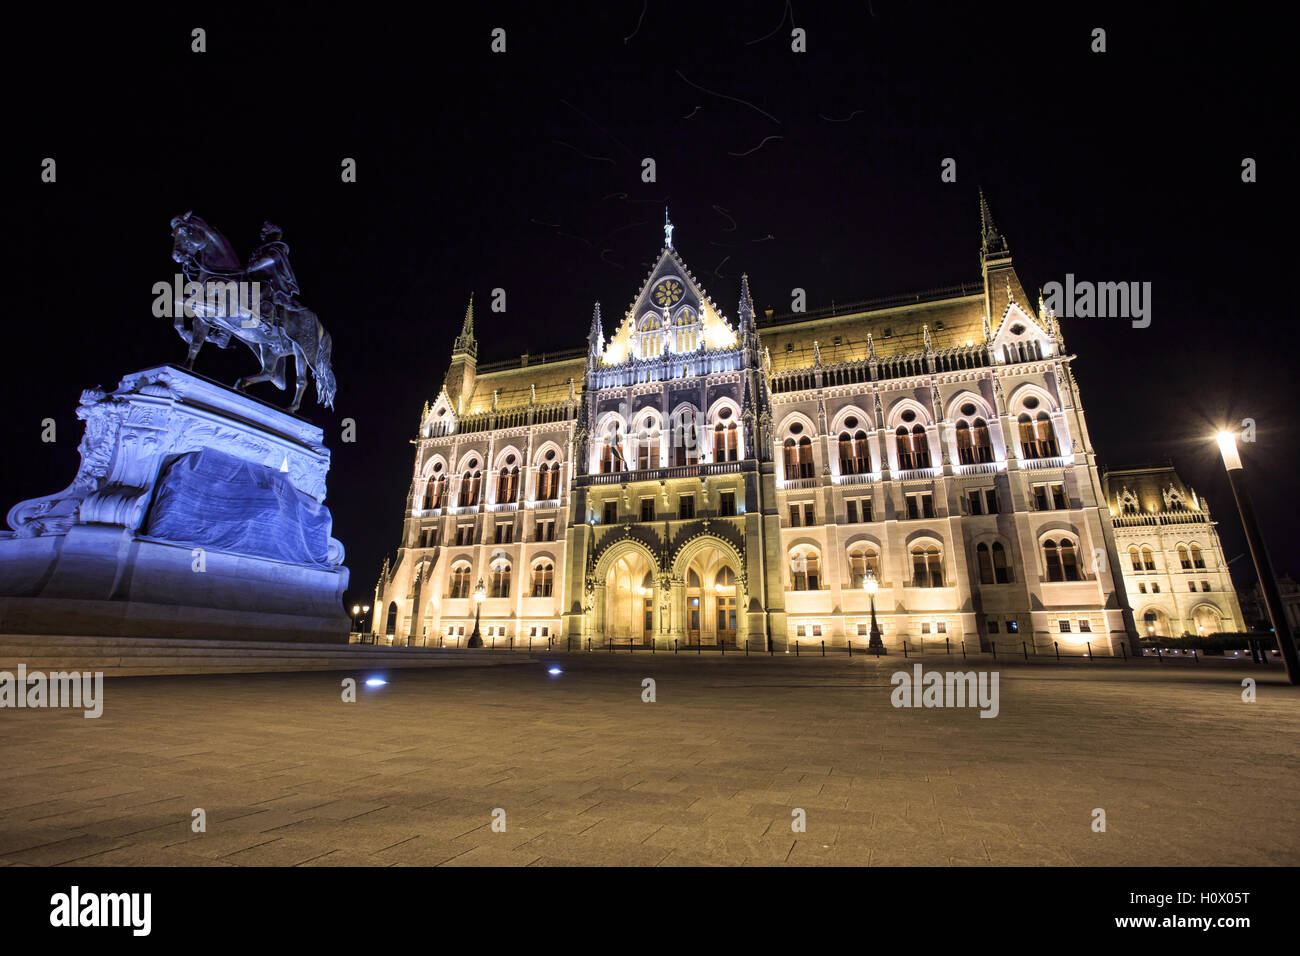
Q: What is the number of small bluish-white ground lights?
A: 2